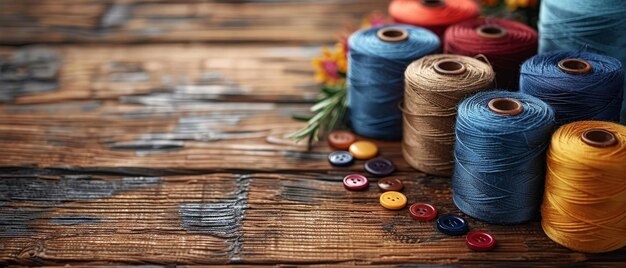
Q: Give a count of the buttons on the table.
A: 10